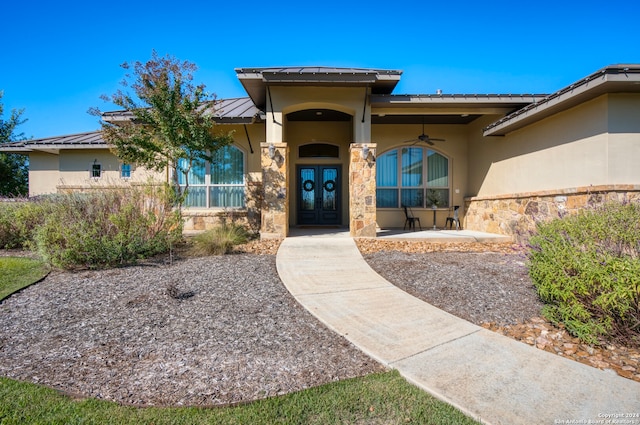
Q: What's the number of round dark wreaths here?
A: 2